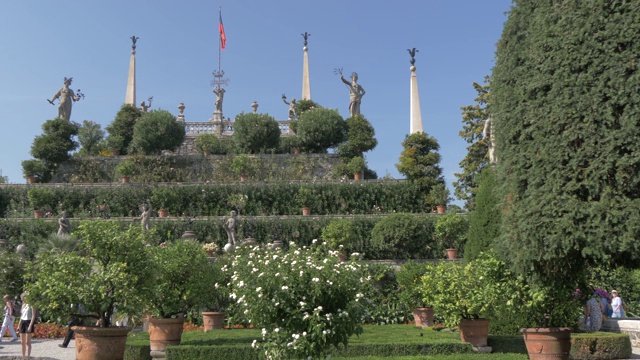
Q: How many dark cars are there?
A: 0